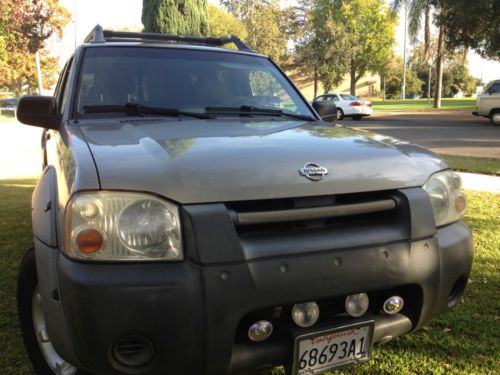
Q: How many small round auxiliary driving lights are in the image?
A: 4